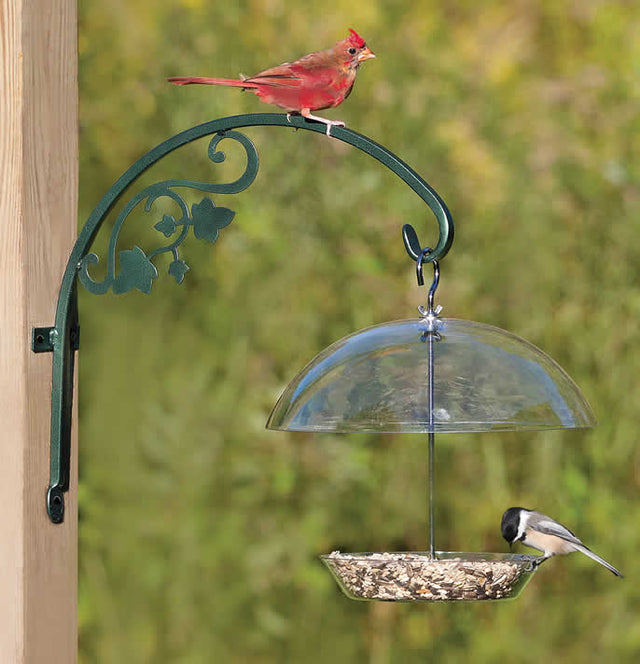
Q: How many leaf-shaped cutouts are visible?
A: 4